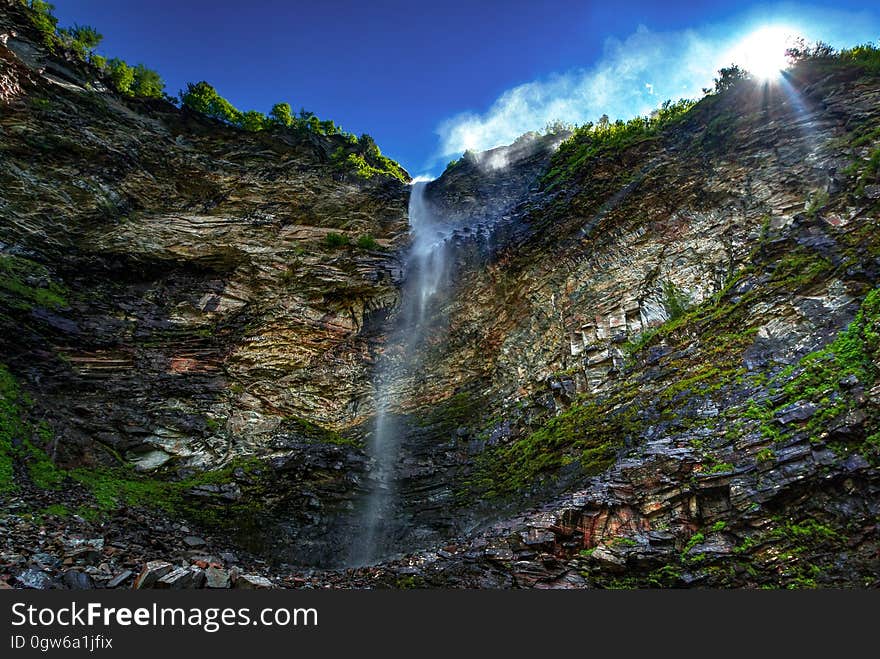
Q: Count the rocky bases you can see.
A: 1